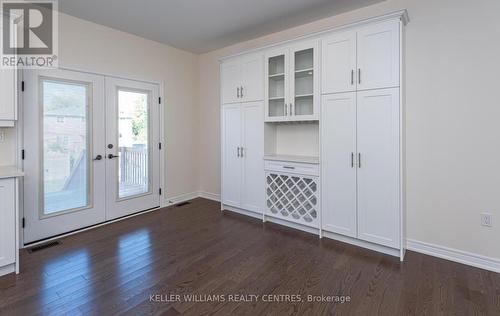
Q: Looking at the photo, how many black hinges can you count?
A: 6